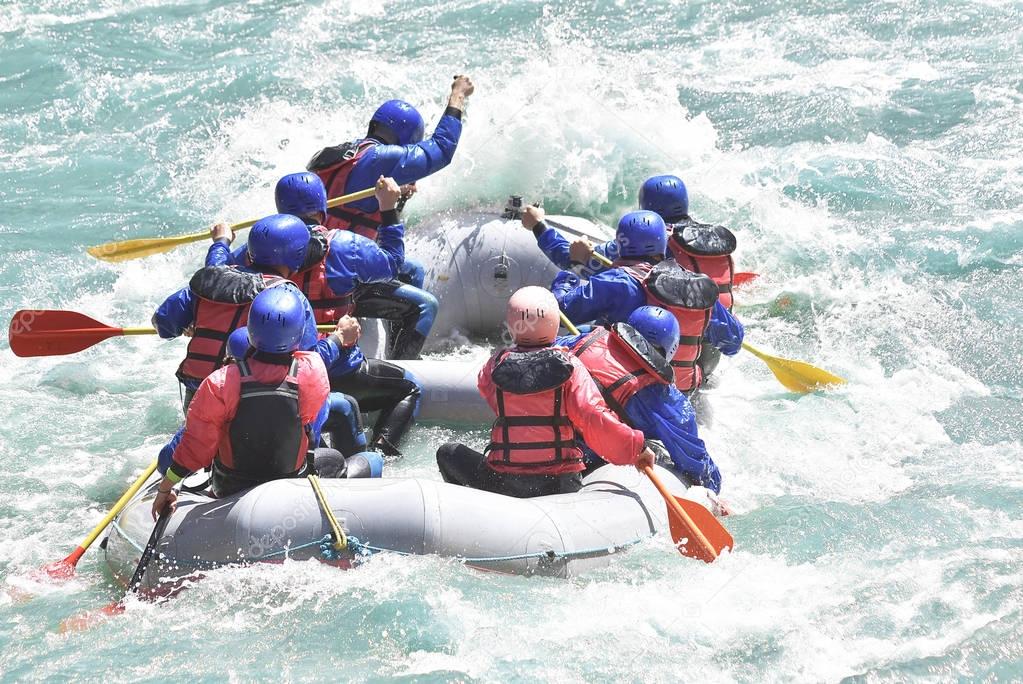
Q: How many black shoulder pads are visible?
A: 7